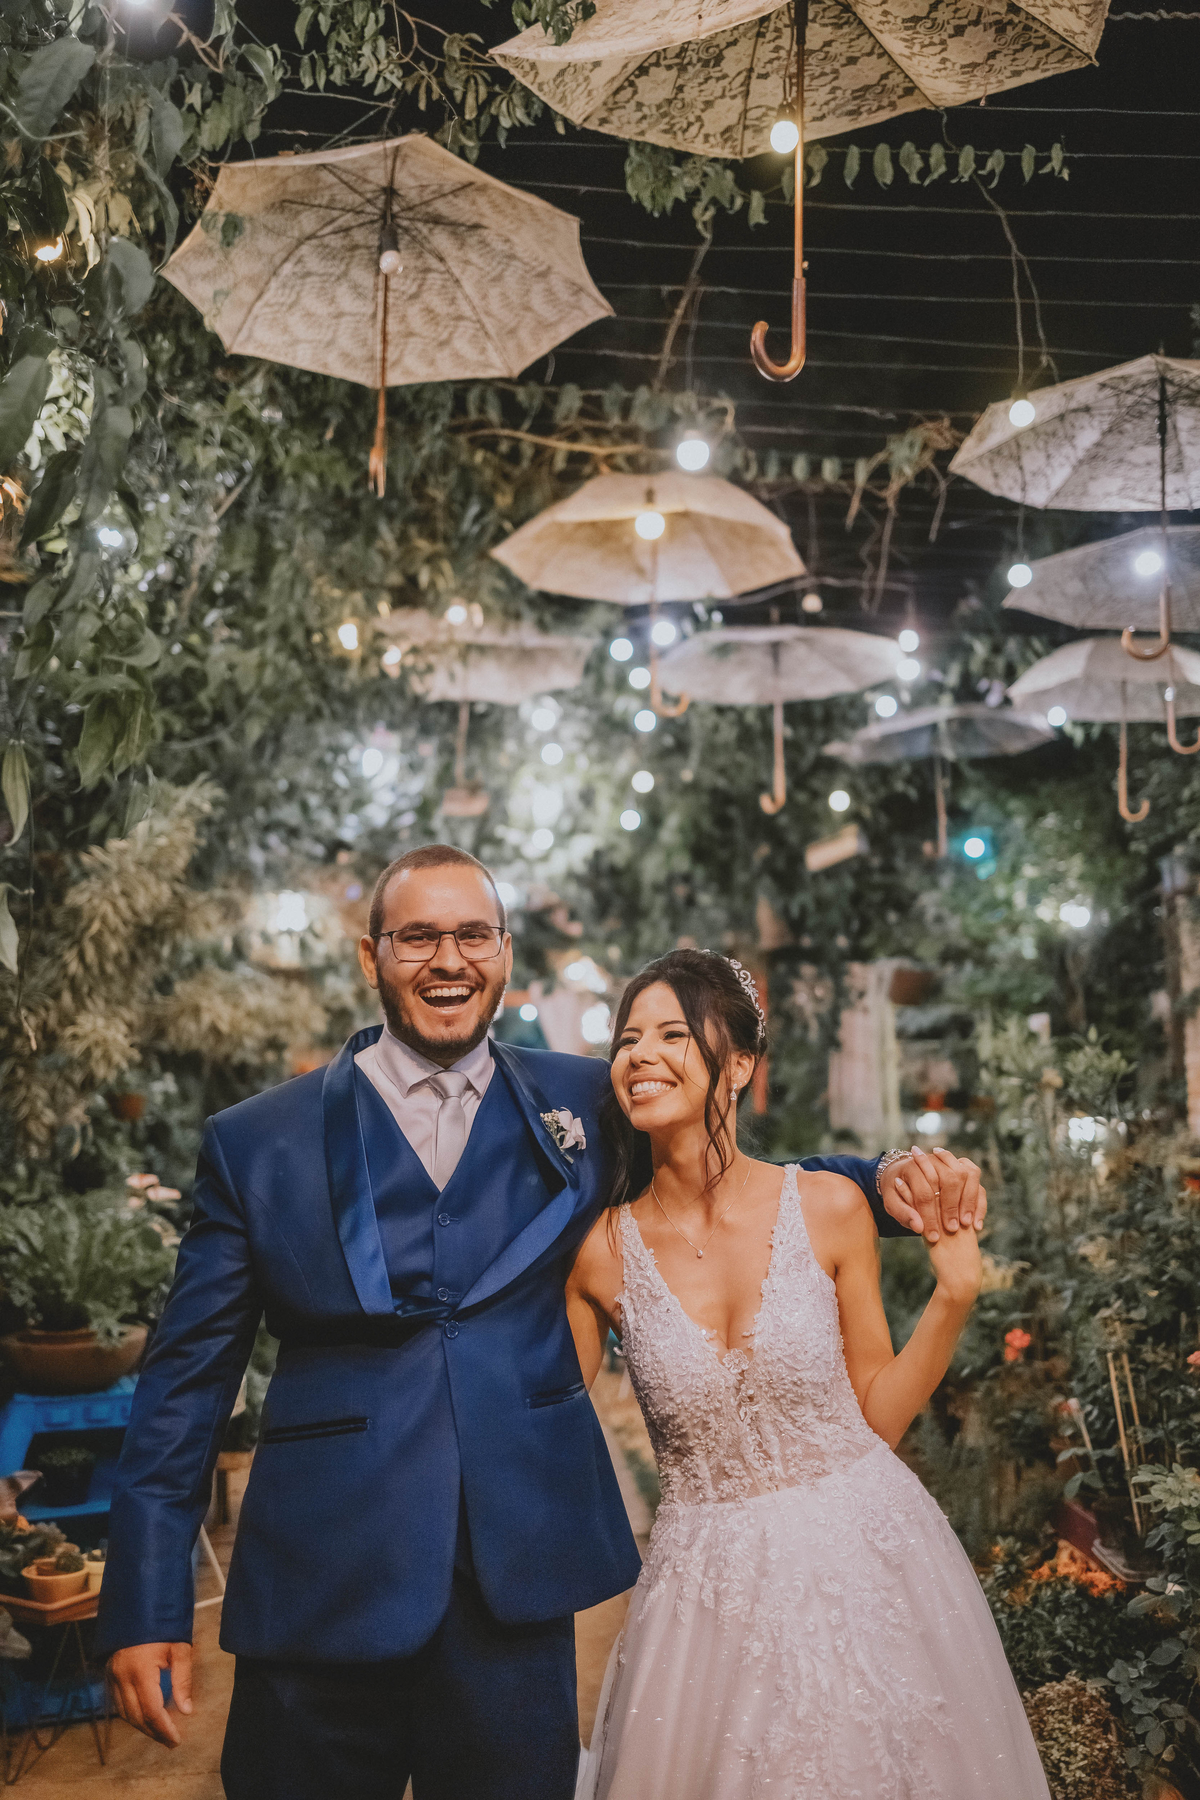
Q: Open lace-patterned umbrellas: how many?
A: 9